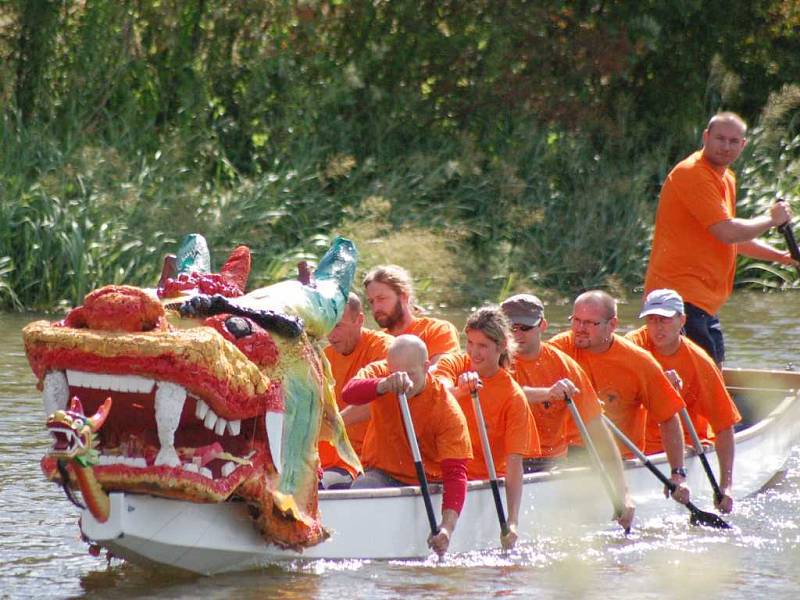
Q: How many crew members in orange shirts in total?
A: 8